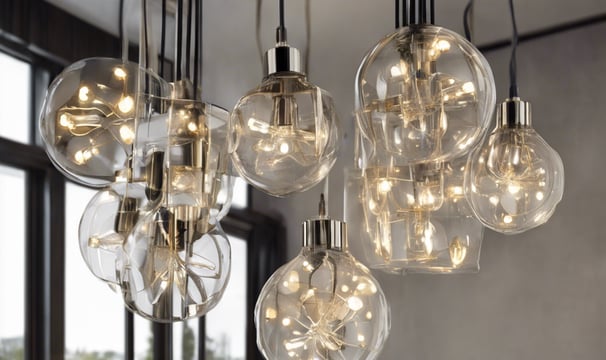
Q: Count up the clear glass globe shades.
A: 7